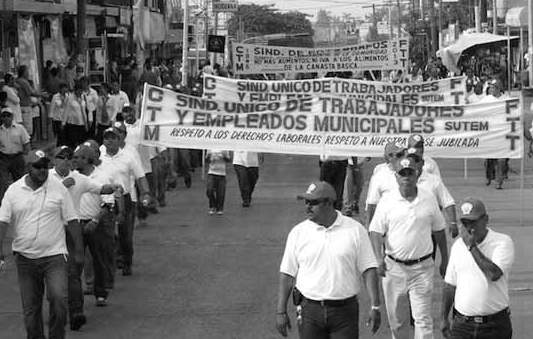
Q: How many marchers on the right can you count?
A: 6